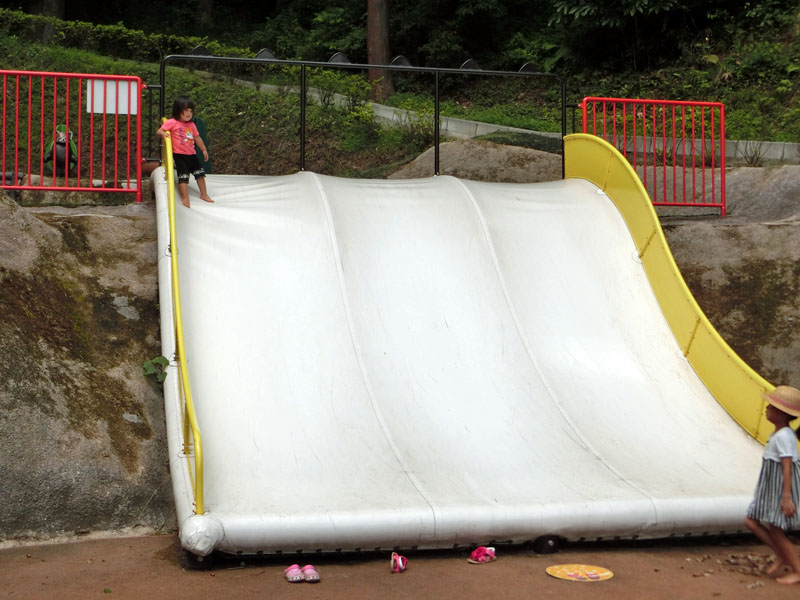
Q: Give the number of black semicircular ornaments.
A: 6